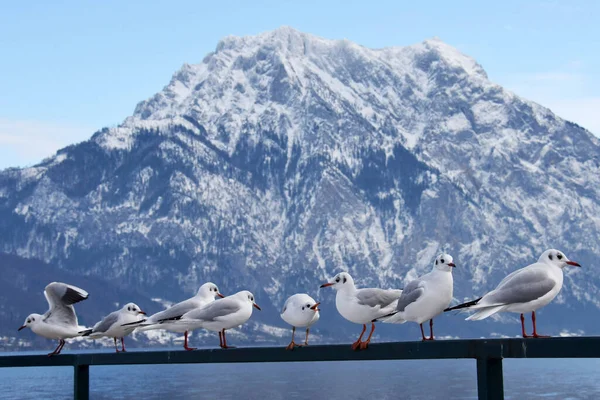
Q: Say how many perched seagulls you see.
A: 8